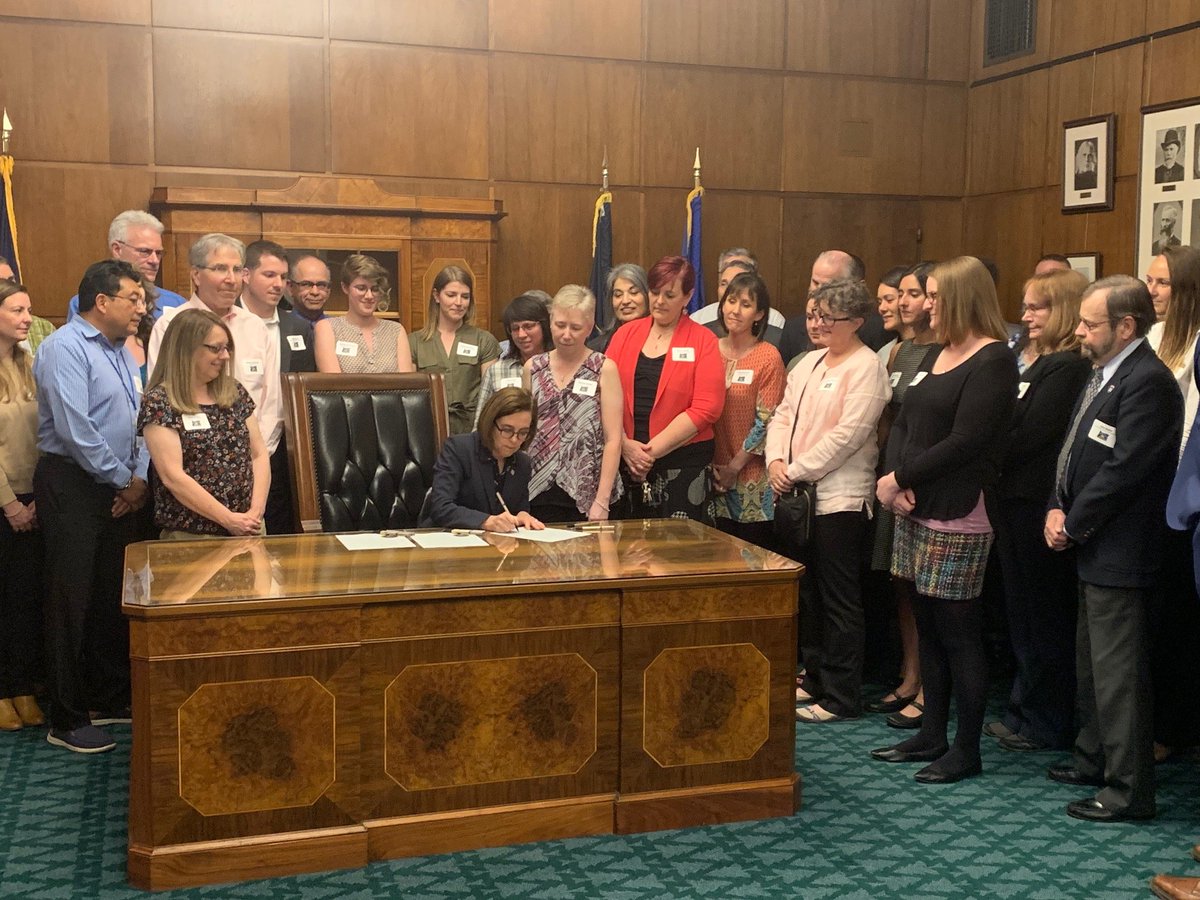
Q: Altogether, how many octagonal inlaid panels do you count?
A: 3